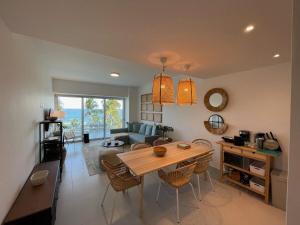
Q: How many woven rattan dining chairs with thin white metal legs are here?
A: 6